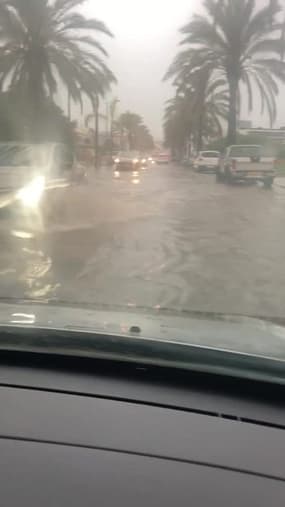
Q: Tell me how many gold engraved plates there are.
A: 0